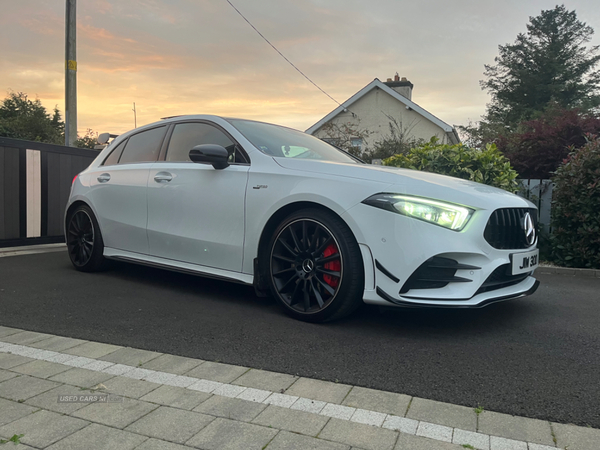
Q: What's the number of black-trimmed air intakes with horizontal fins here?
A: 1